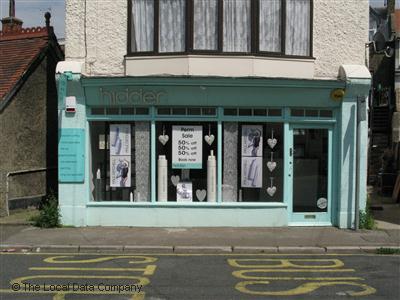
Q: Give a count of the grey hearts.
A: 7